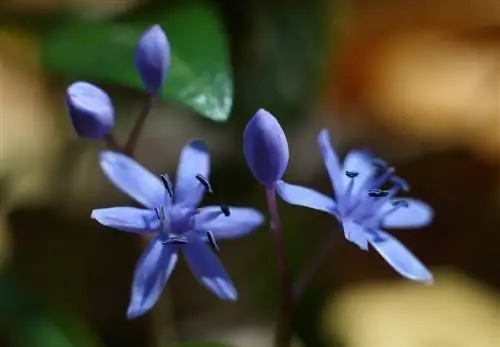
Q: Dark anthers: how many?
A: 11